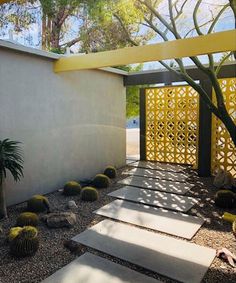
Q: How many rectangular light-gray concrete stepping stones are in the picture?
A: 7